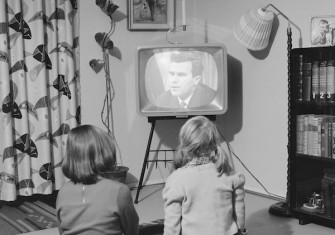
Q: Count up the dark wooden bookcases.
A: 1